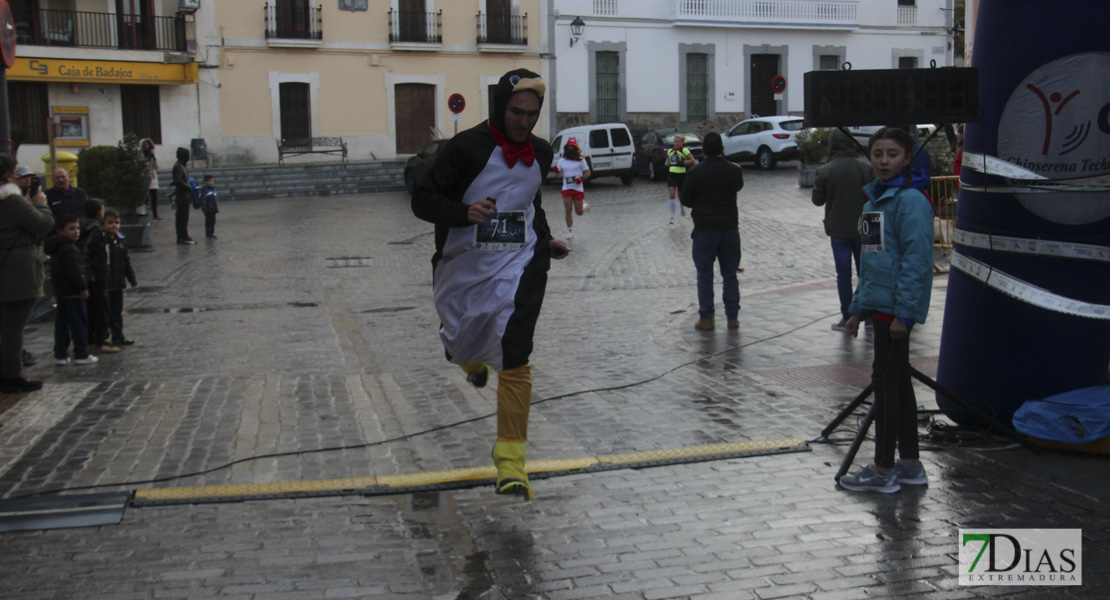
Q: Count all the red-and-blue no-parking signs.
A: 3